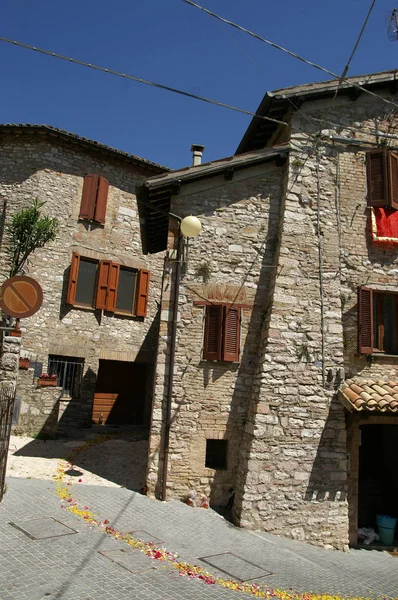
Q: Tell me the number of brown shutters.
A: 11